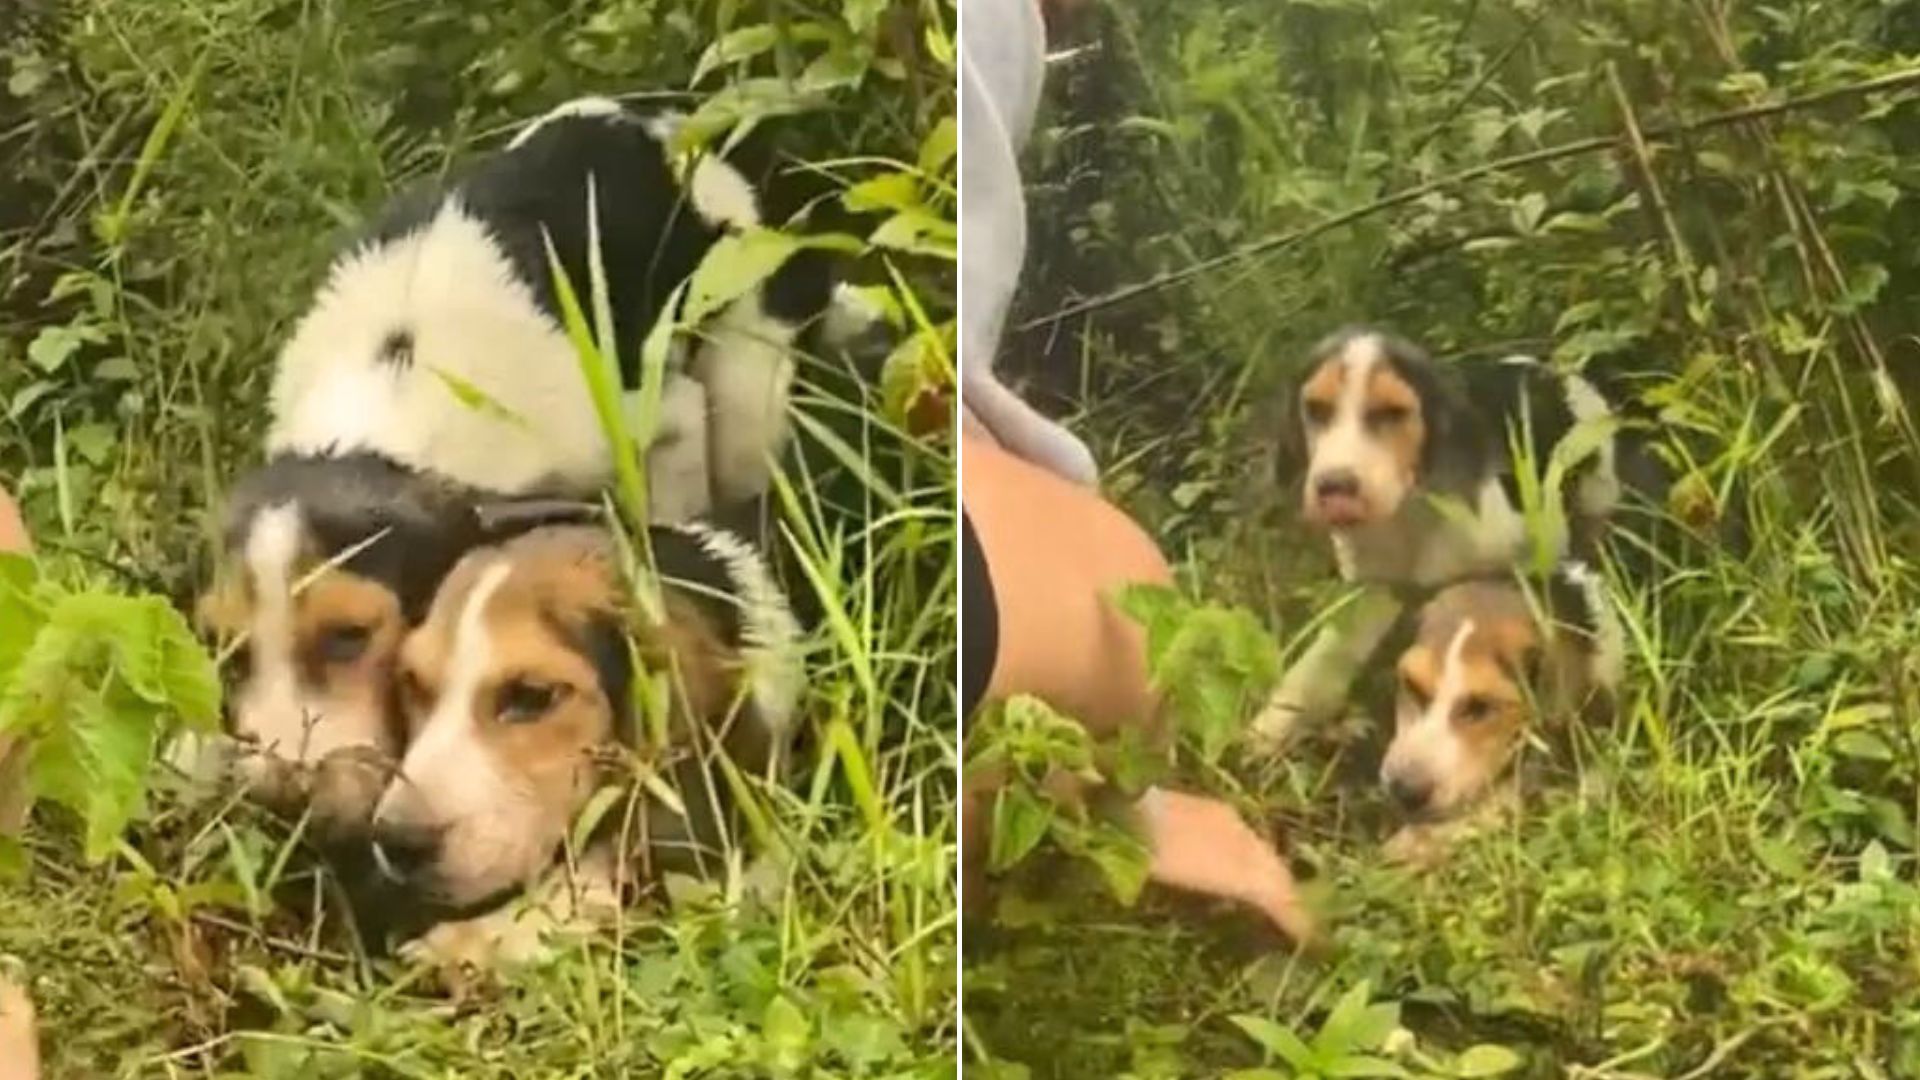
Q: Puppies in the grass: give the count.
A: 2